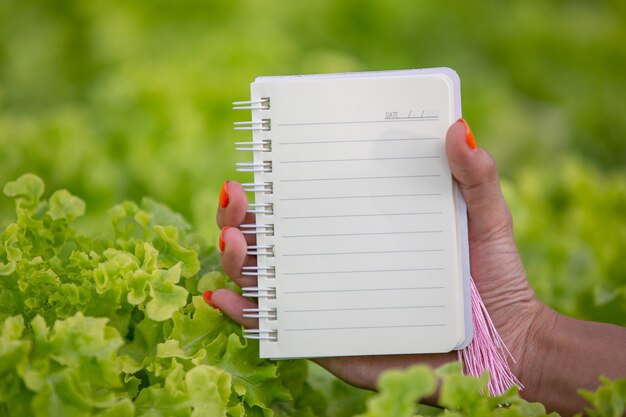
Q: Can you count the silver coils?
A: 12